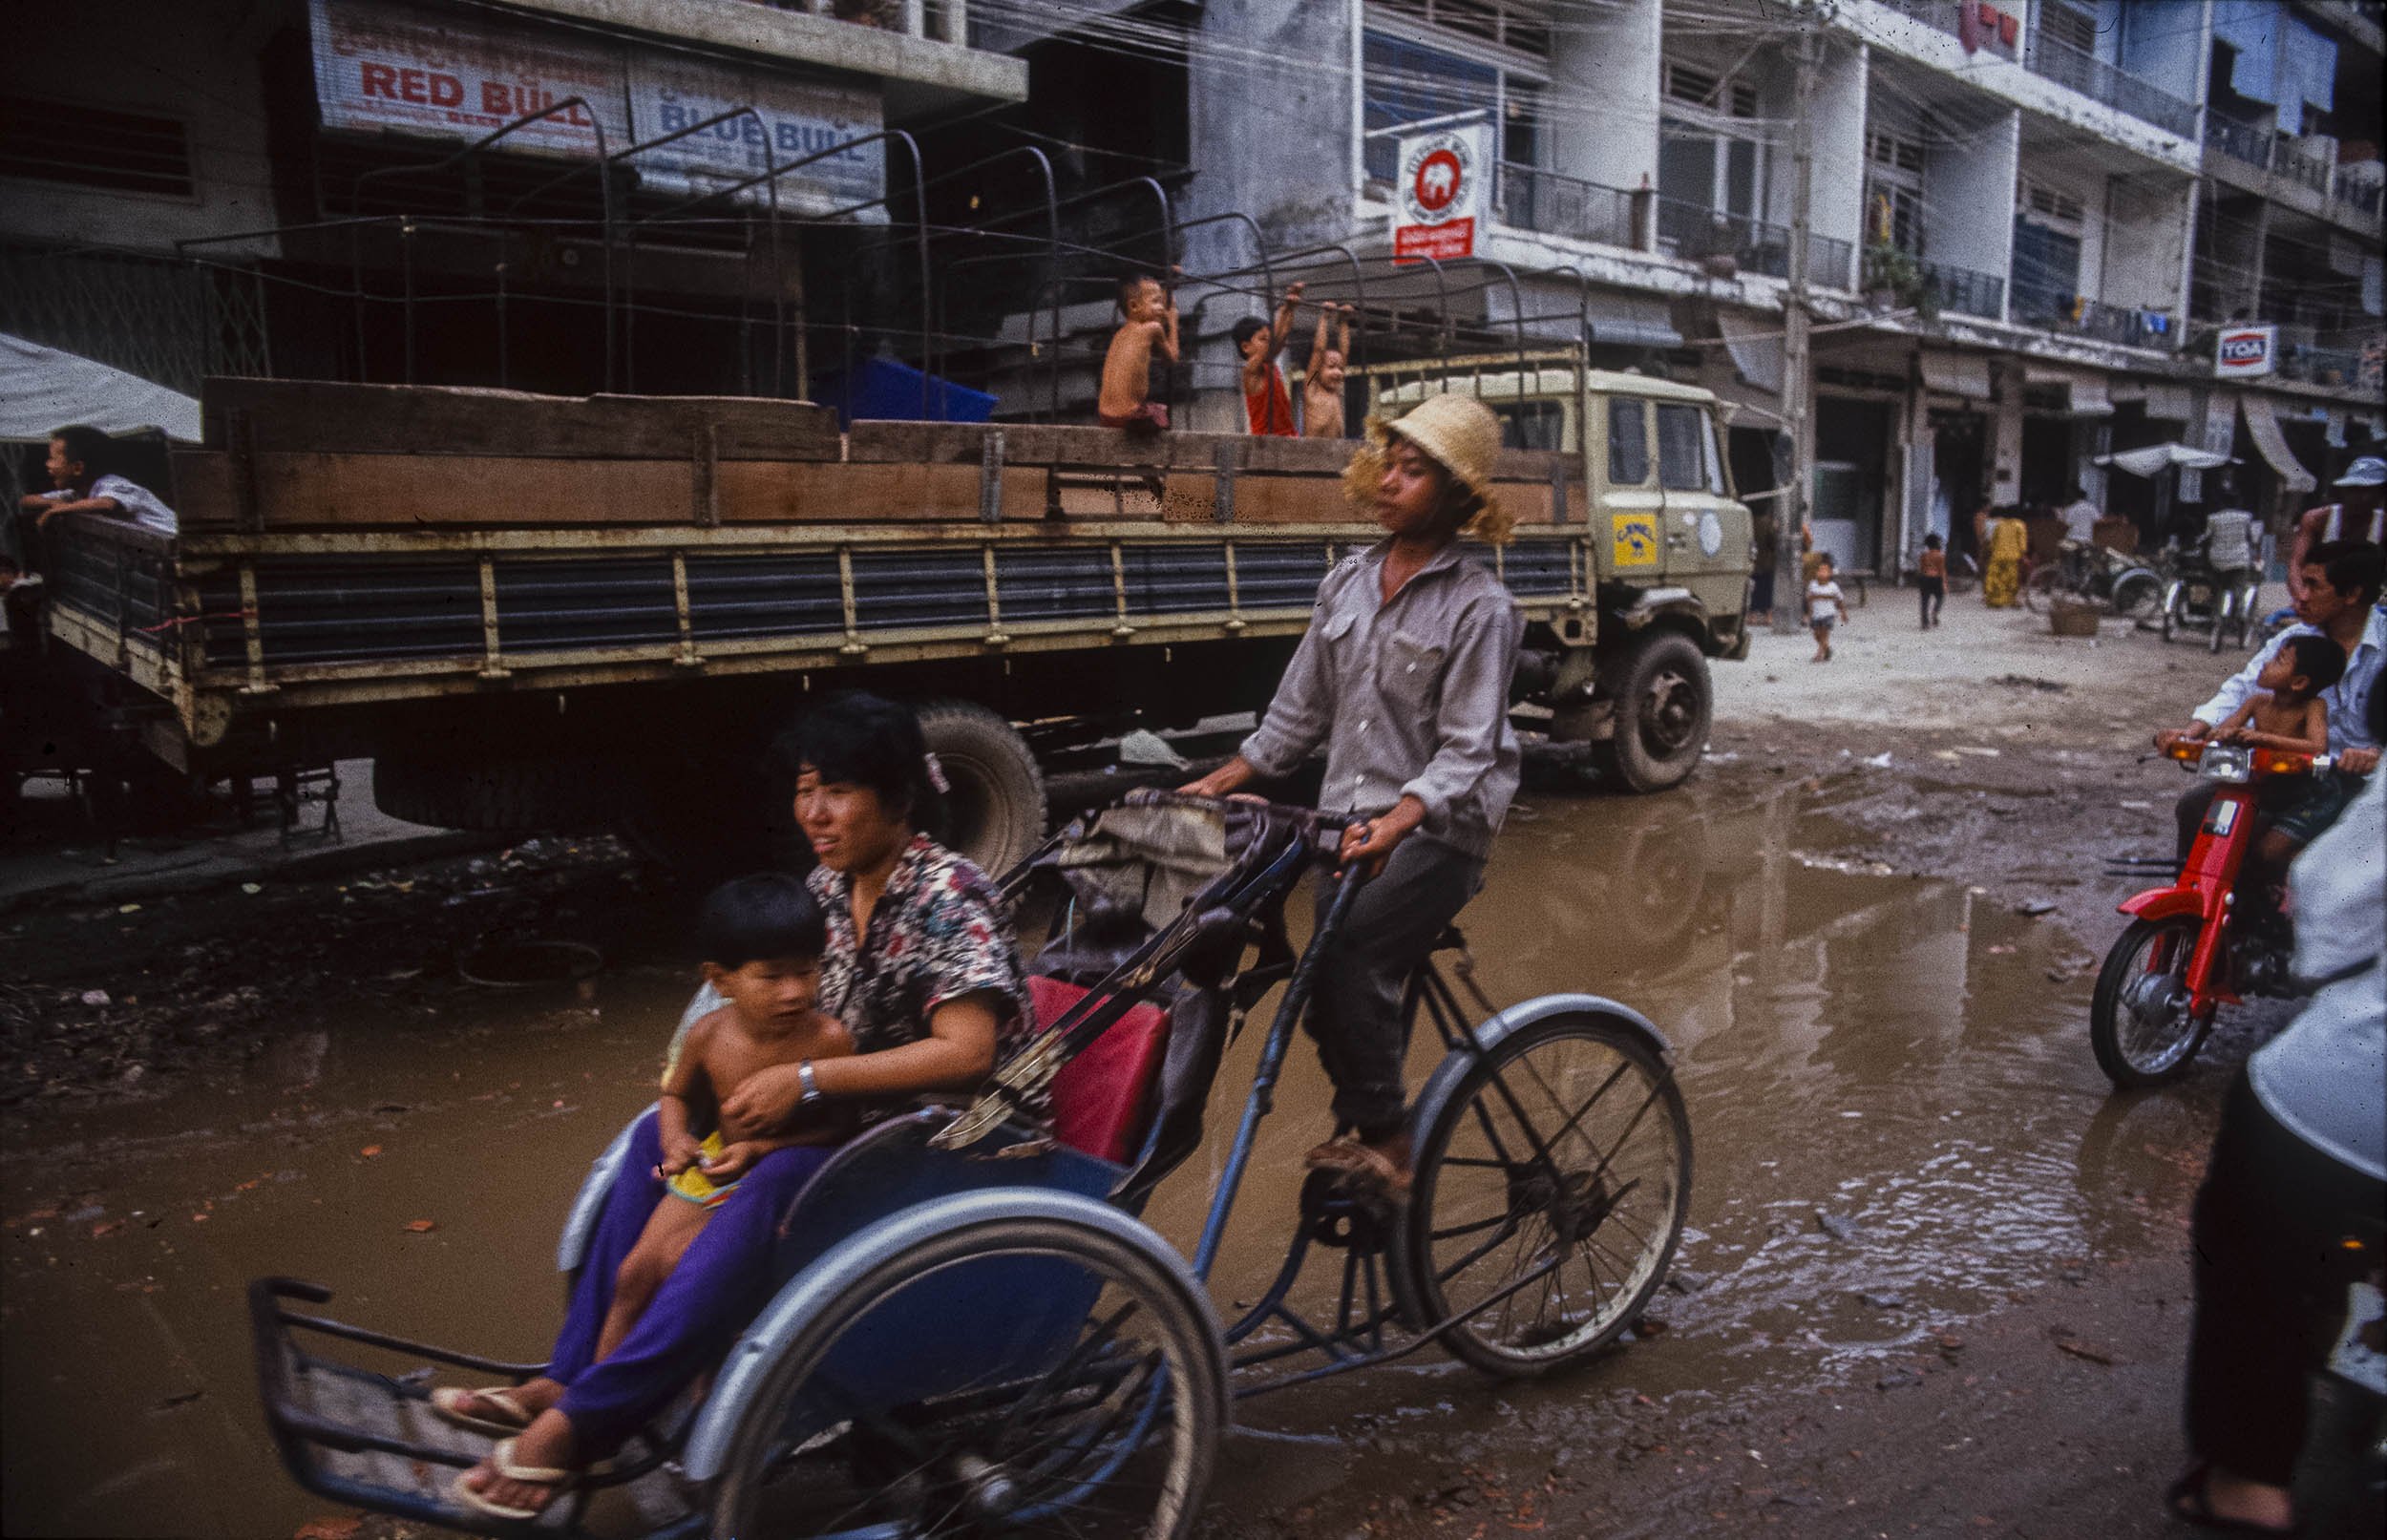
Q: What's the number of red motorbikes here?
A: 1